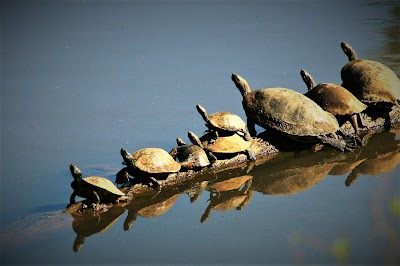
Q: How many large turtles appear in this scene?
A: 3